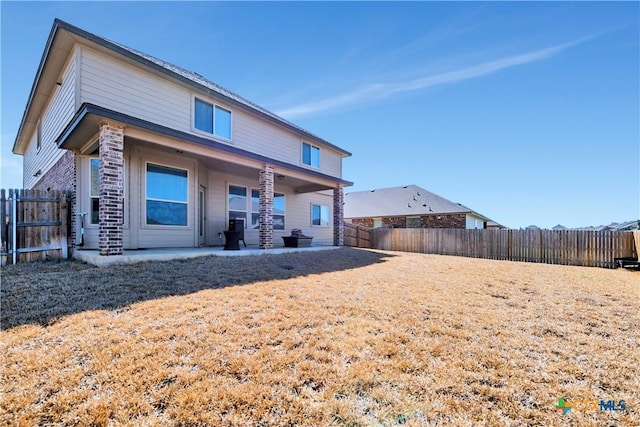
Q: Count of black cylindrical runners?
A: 0